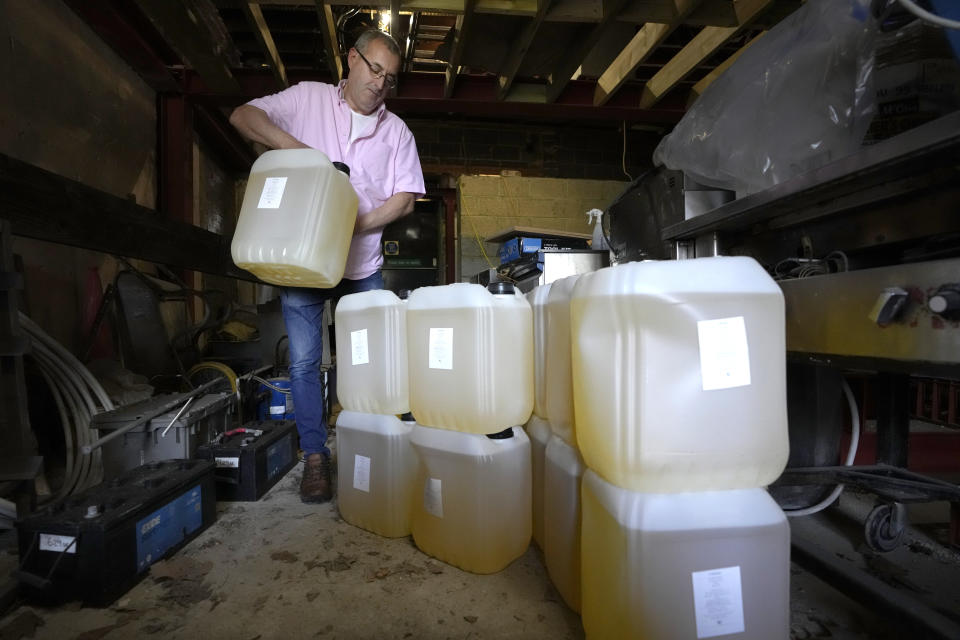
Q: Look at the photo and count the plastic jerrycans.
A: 11